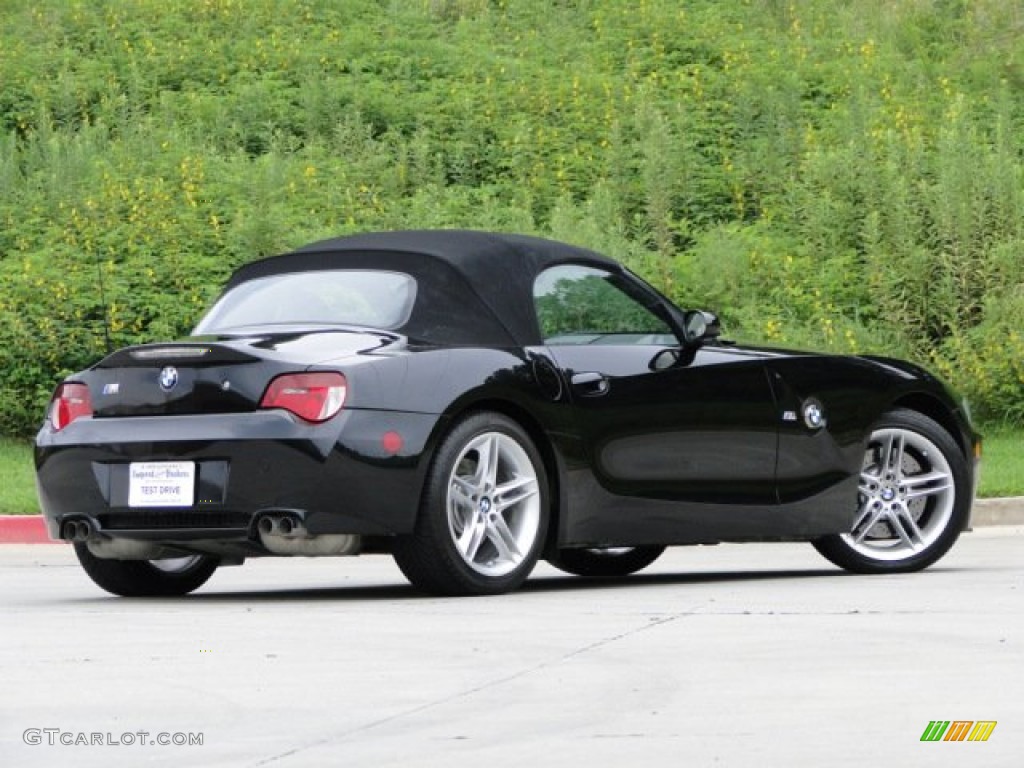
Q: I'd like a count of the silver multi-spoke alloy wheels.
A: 2